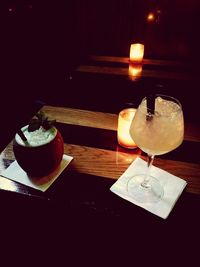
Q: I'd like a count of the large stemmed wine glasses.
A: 1